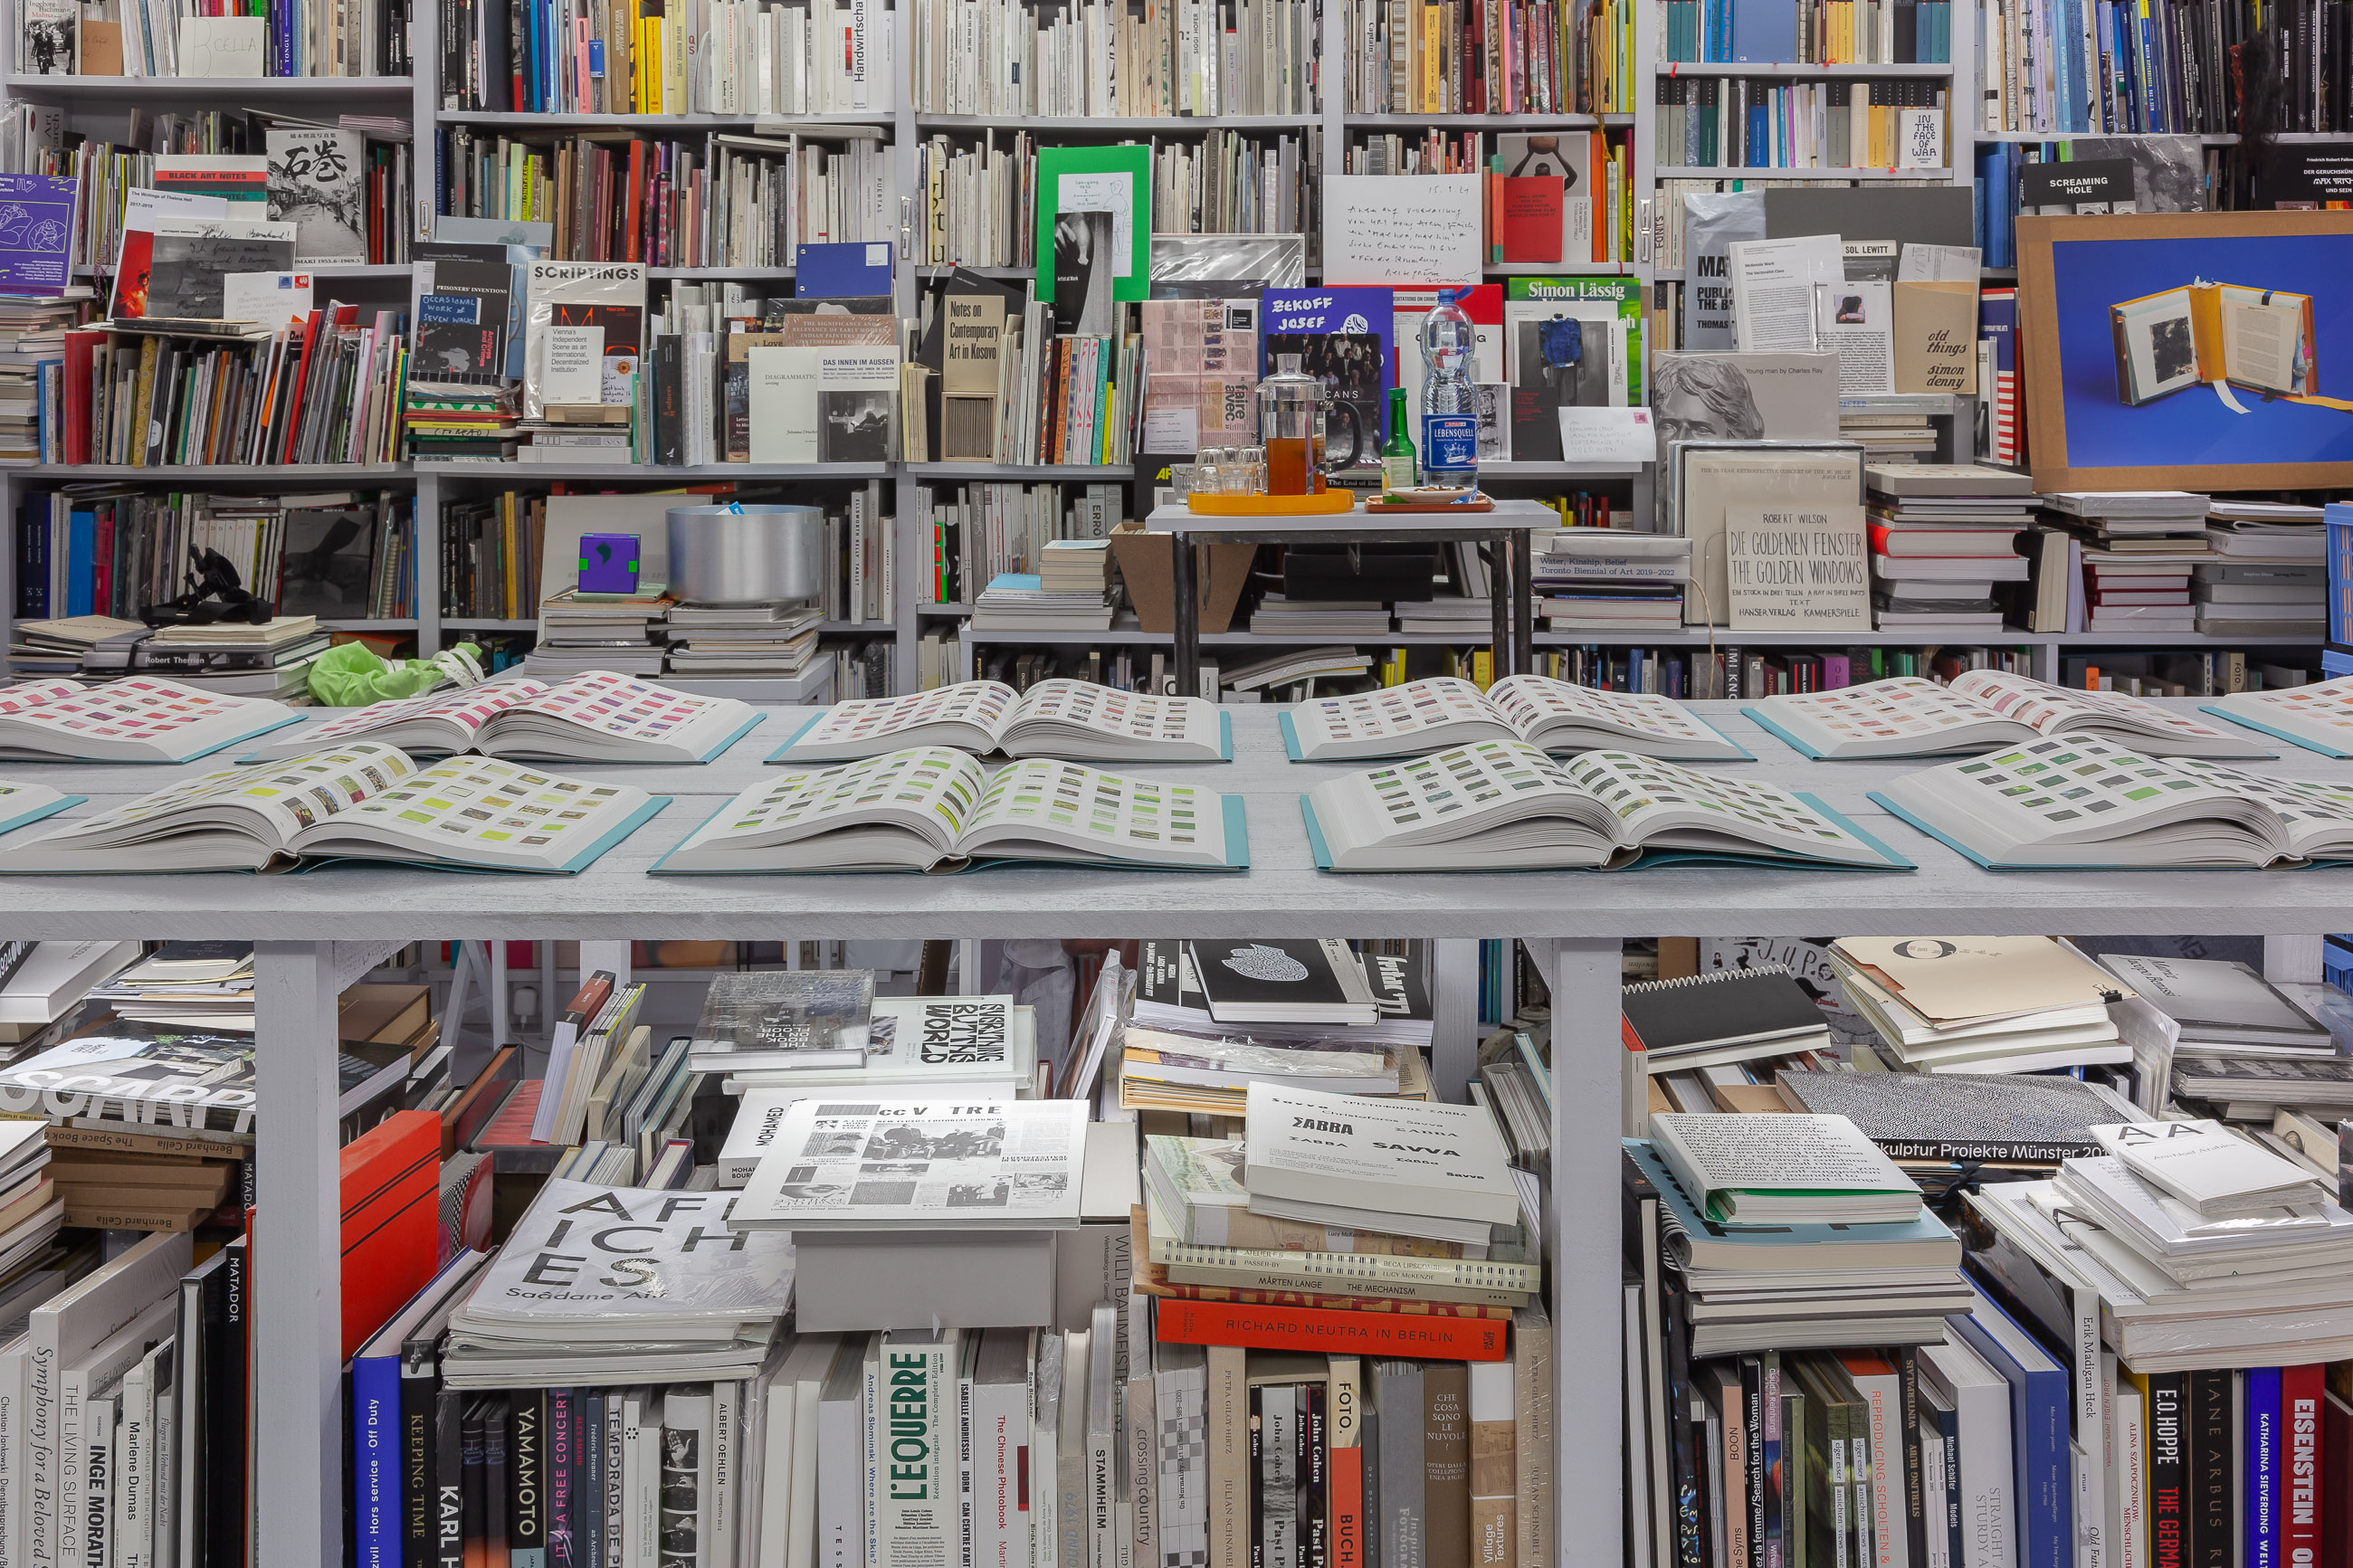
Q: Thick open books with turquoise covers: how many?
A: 11